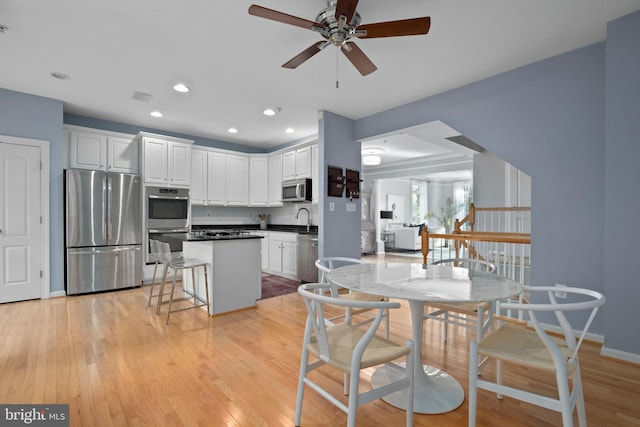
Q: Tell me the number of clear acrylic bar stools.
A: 2